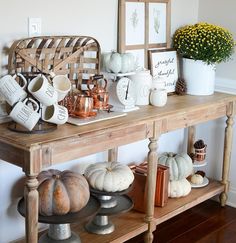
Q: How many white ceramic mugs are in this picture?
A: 5